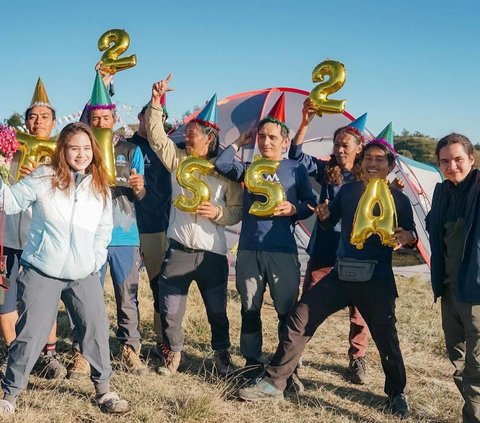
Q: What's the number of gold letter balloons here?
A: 5